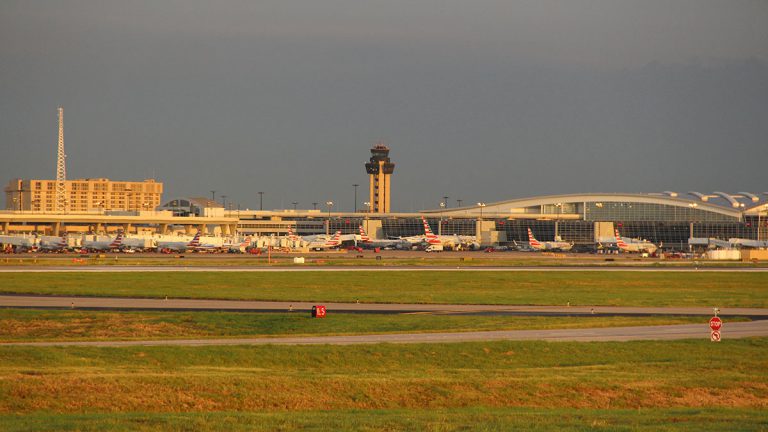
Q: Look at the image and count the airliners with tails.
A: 10